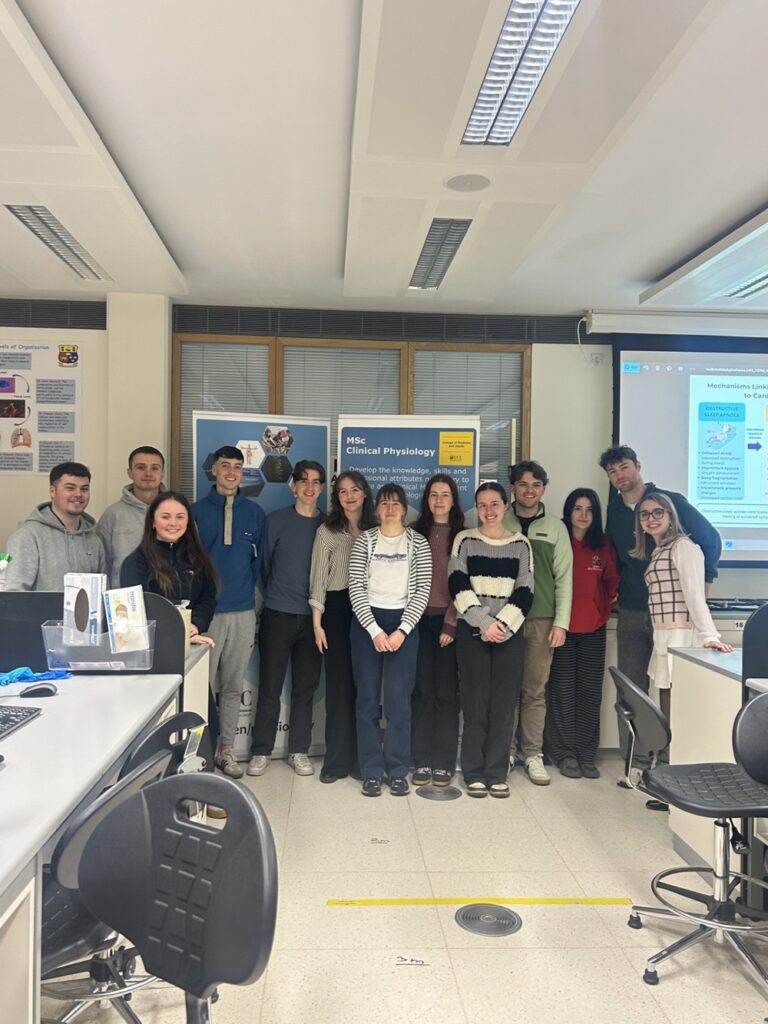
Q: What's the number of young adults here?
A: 13